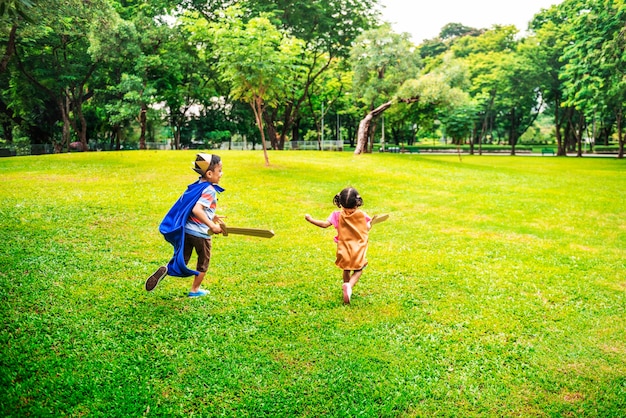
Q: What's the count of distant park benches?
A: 2